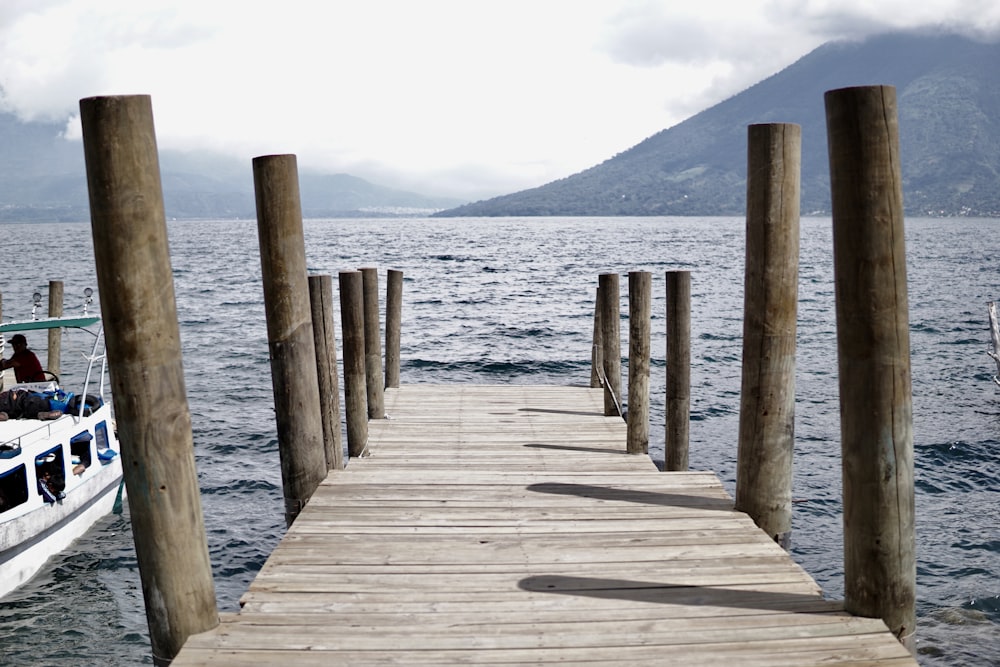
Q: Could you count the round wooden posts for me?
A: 13